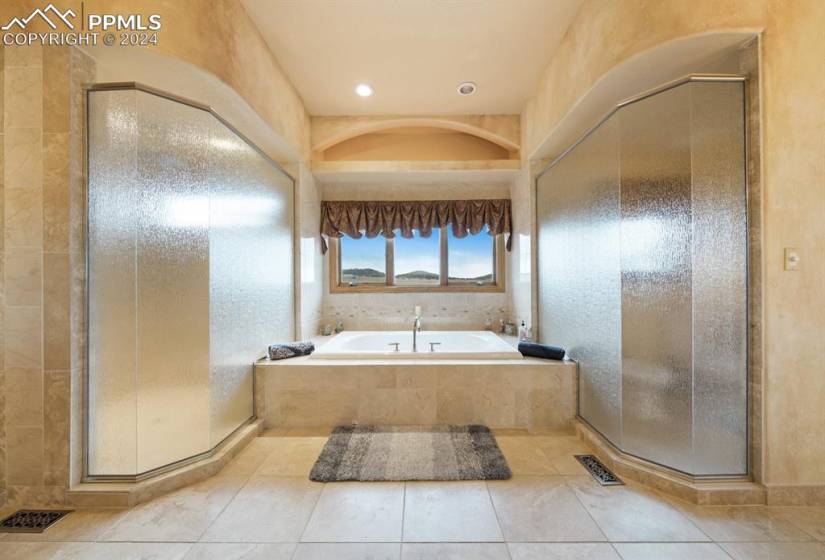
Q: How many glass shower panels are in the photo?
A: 6